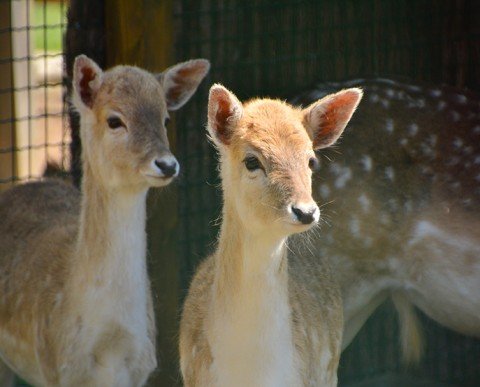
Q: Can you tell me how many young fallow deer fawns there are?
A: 2